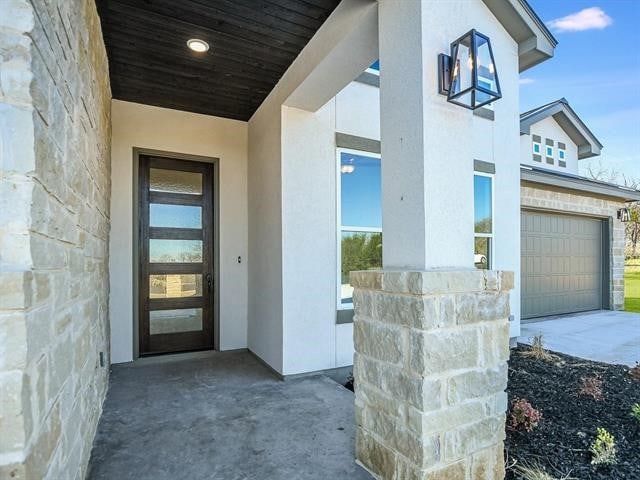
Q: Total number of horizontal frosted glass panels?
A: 5